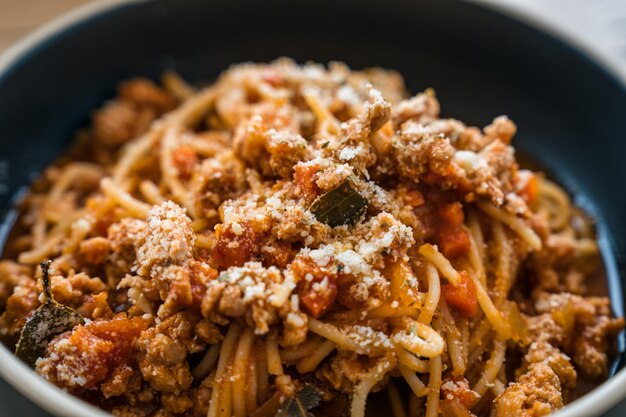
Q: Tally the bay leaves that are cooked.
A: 3